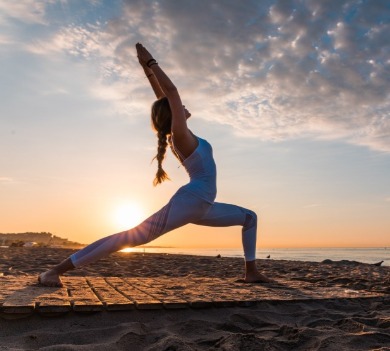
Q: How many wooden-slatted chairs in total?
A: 0